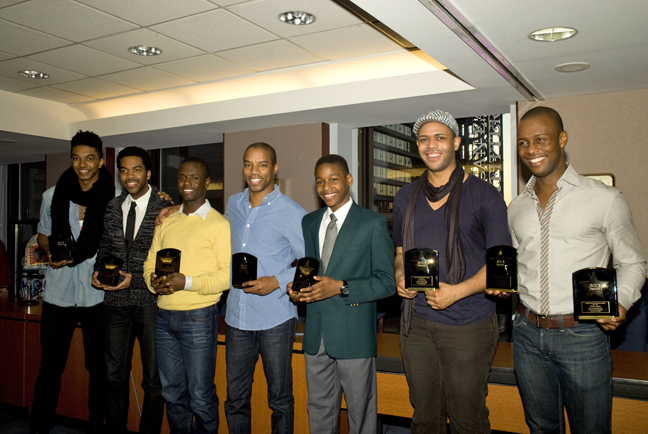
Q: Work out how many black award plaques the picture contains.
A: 8